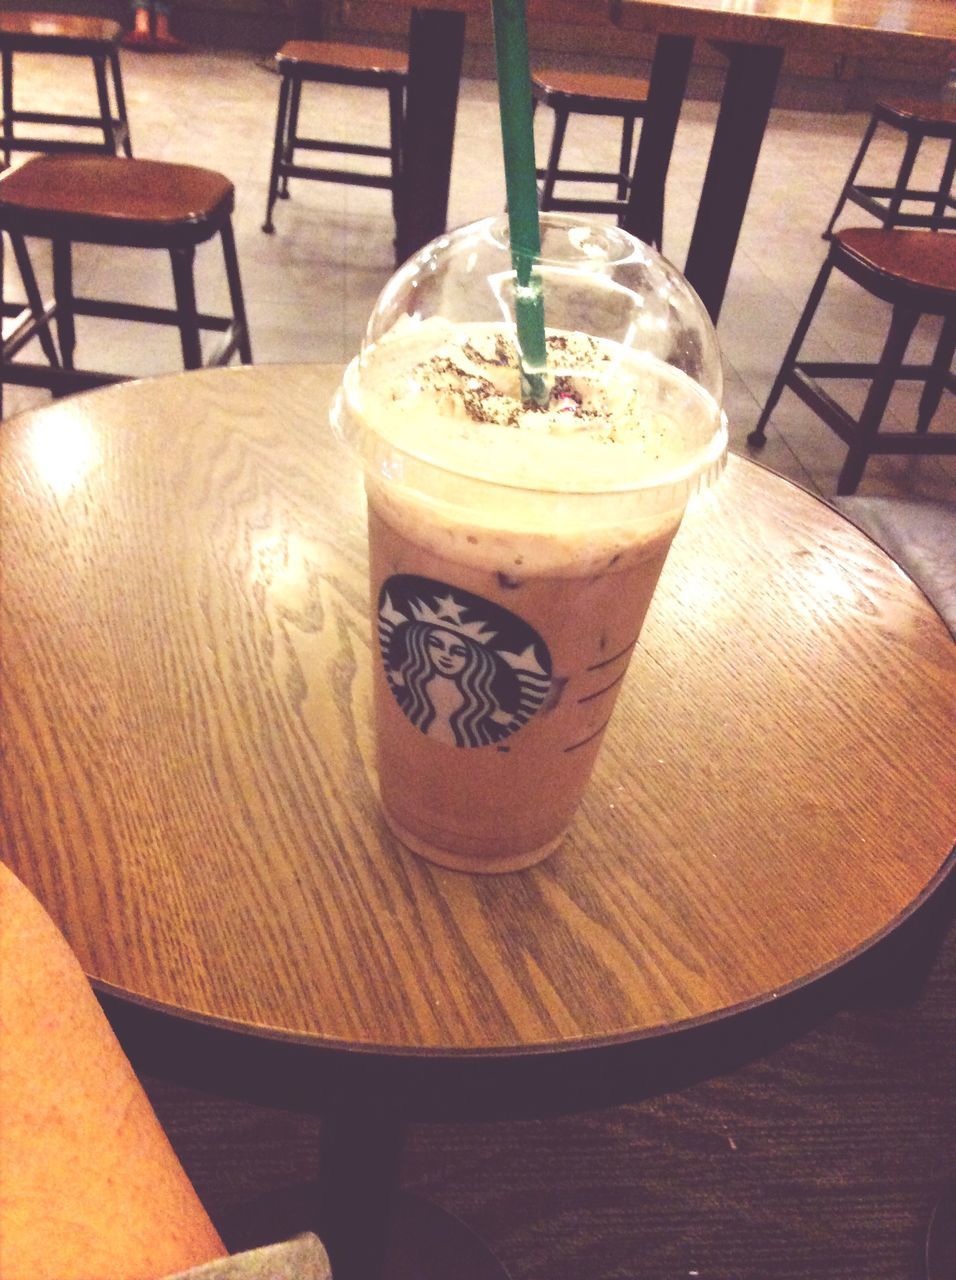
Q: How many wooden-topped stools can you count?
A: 6